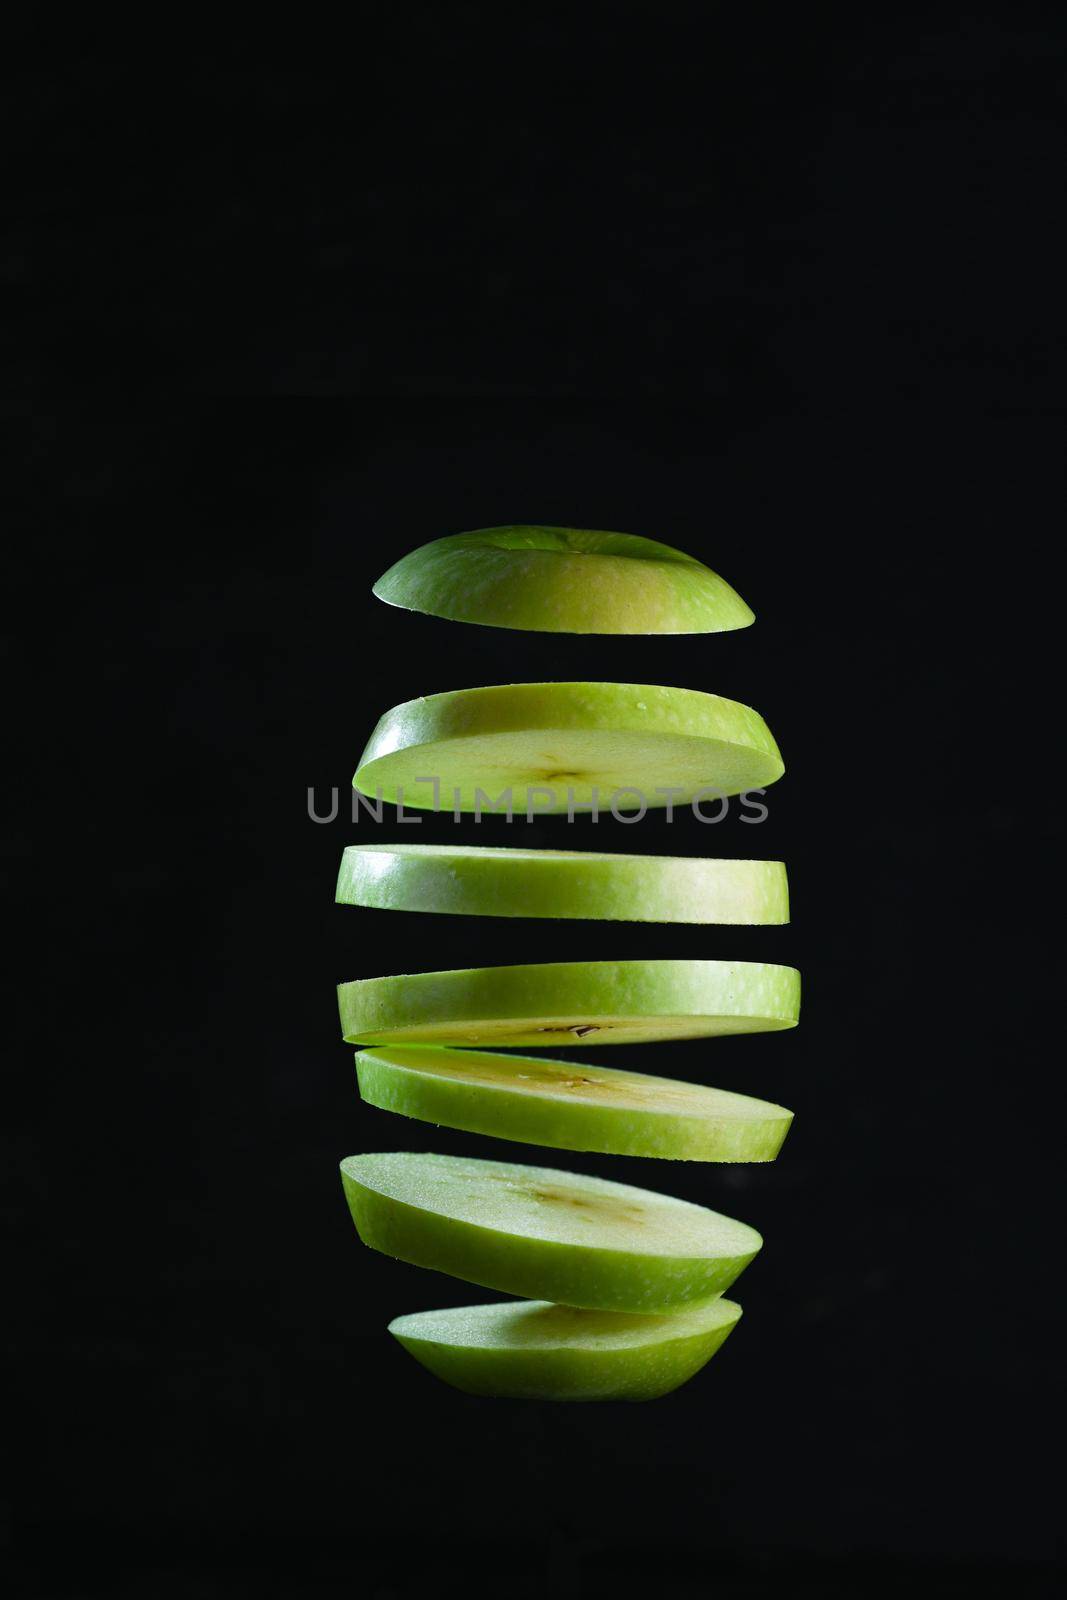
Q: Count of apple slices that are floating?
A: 7